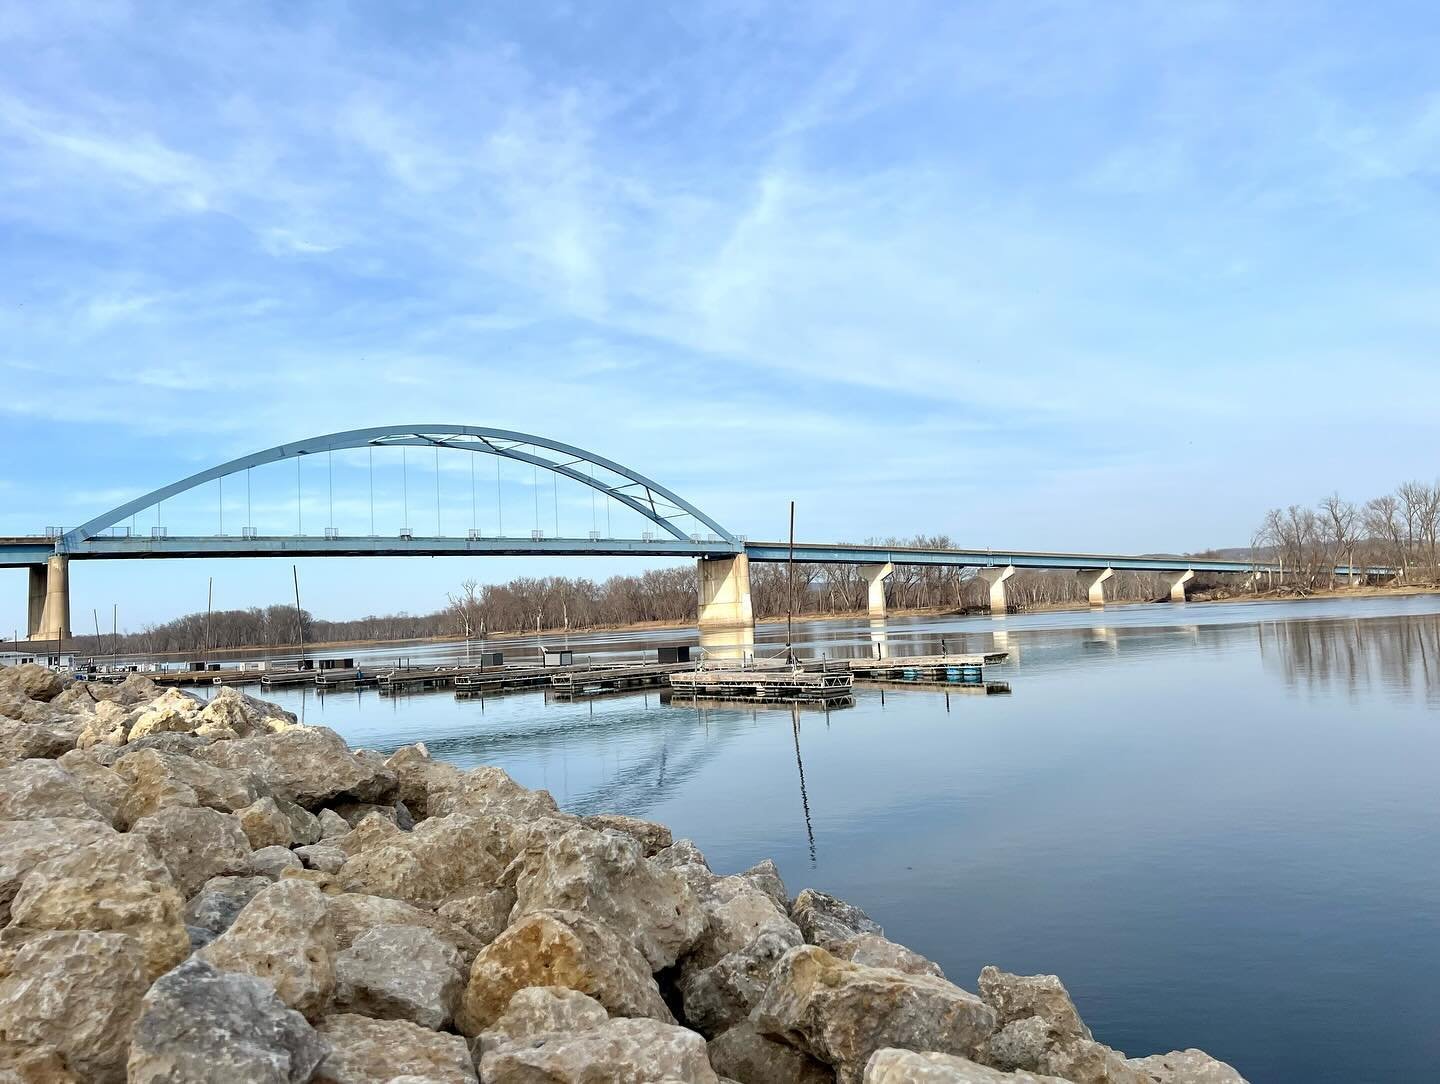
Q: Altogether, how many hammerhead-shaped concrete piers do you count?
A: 4